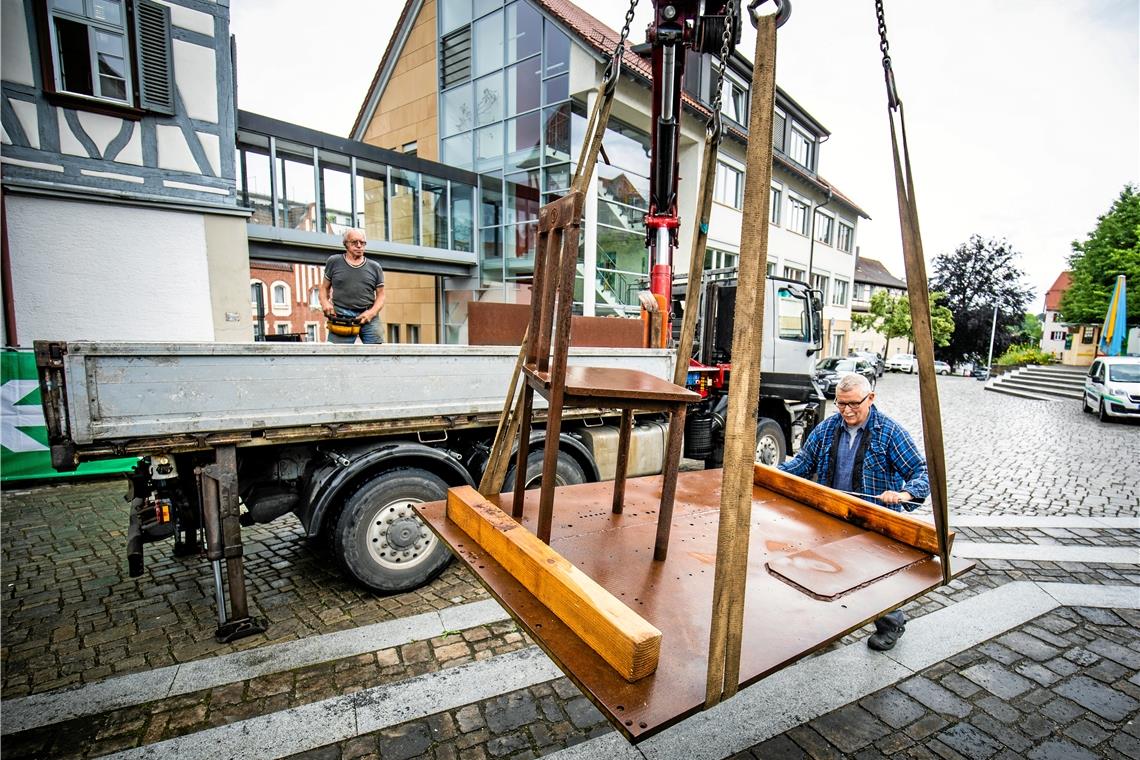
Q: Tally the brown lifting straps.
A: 4